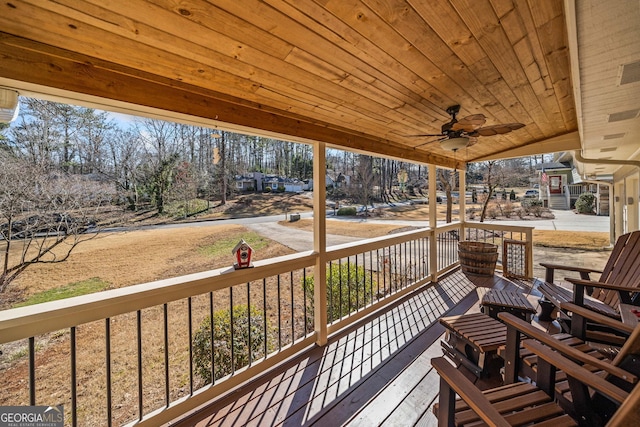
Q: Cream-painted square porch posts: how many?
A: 3